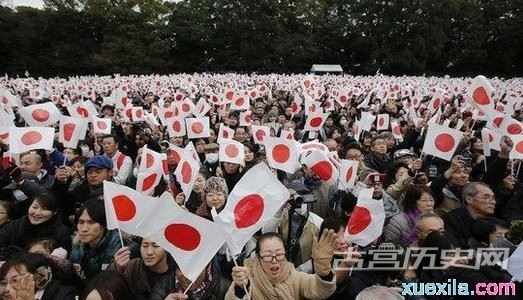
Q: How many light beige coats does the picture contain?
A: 1